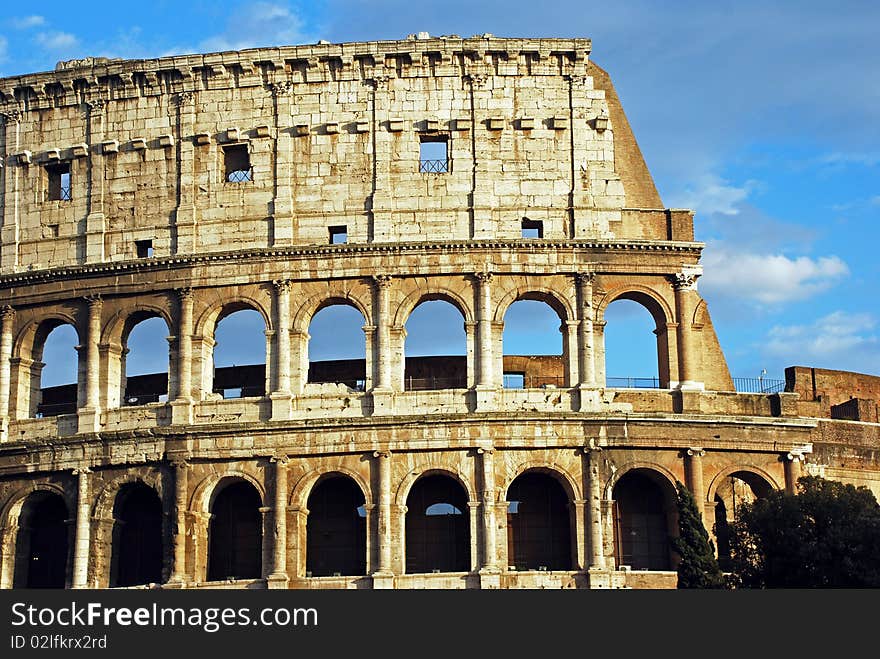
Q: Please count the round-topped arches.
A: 15